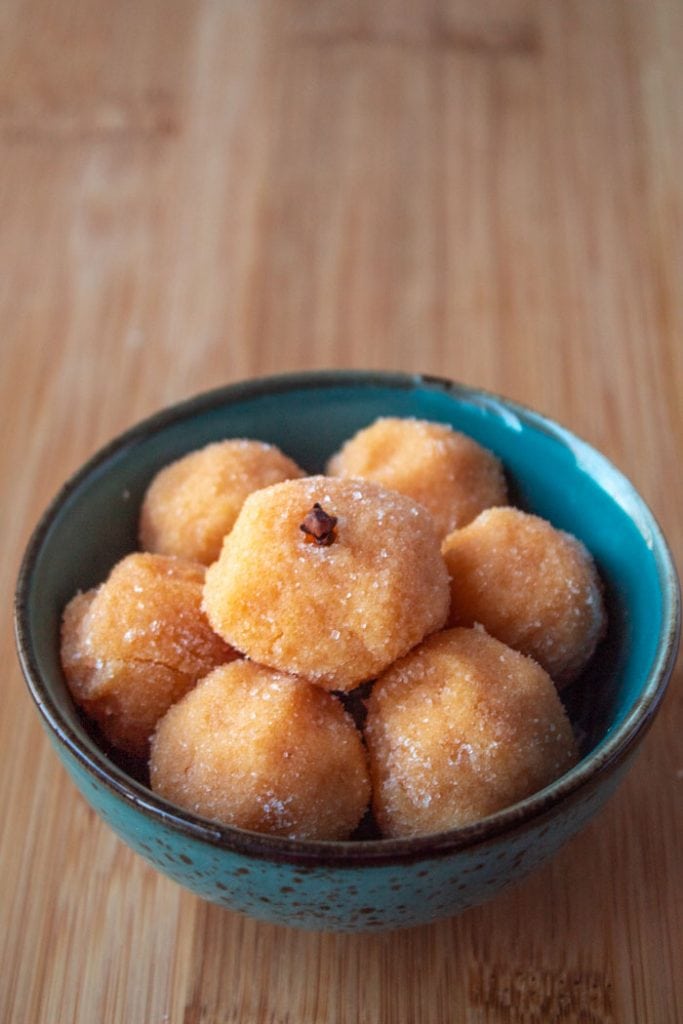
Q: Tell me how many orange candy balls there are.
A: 7